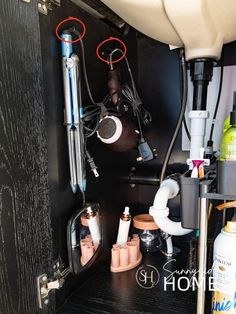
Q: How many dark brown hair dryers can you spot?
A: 1